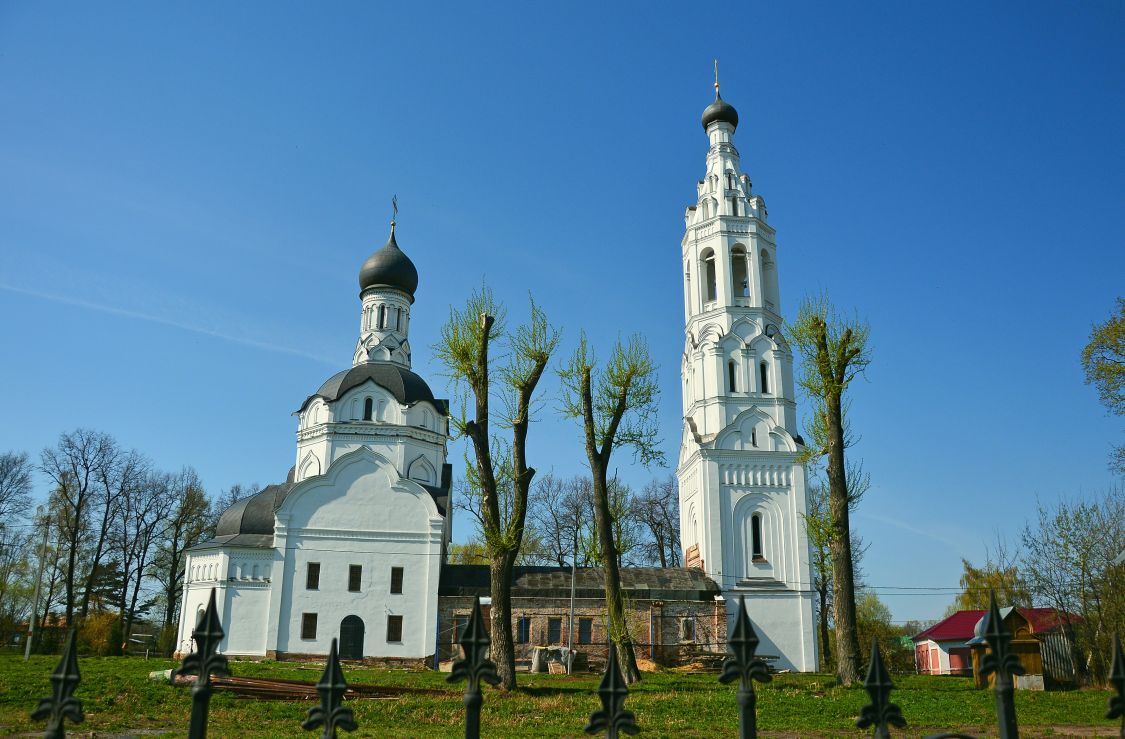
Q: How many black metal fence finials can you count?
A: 9